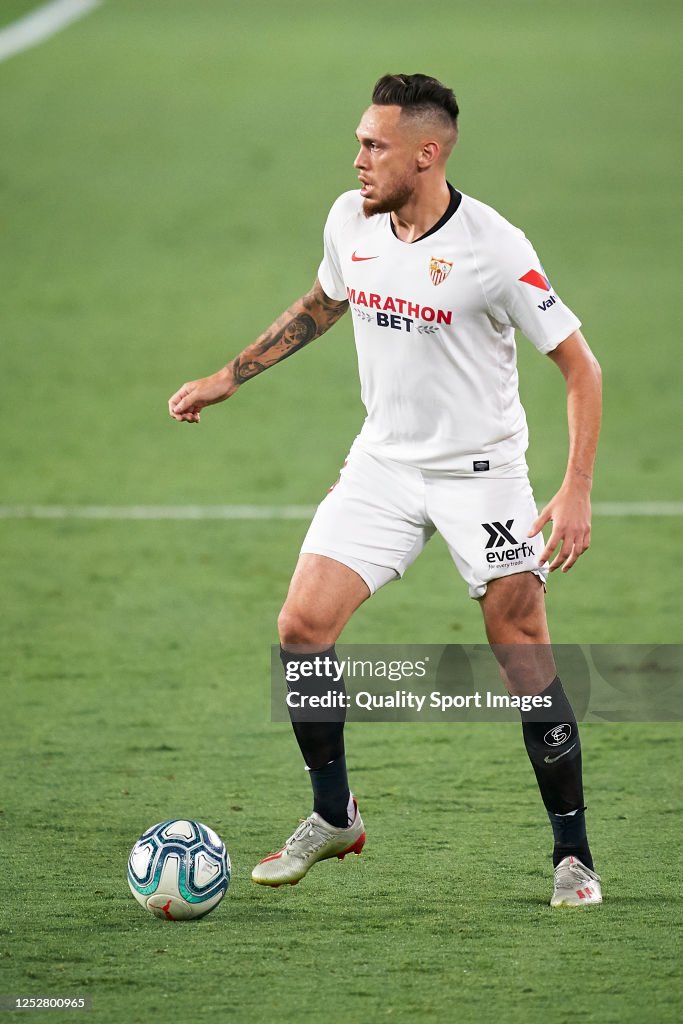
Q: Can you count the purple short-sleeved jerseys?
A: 0